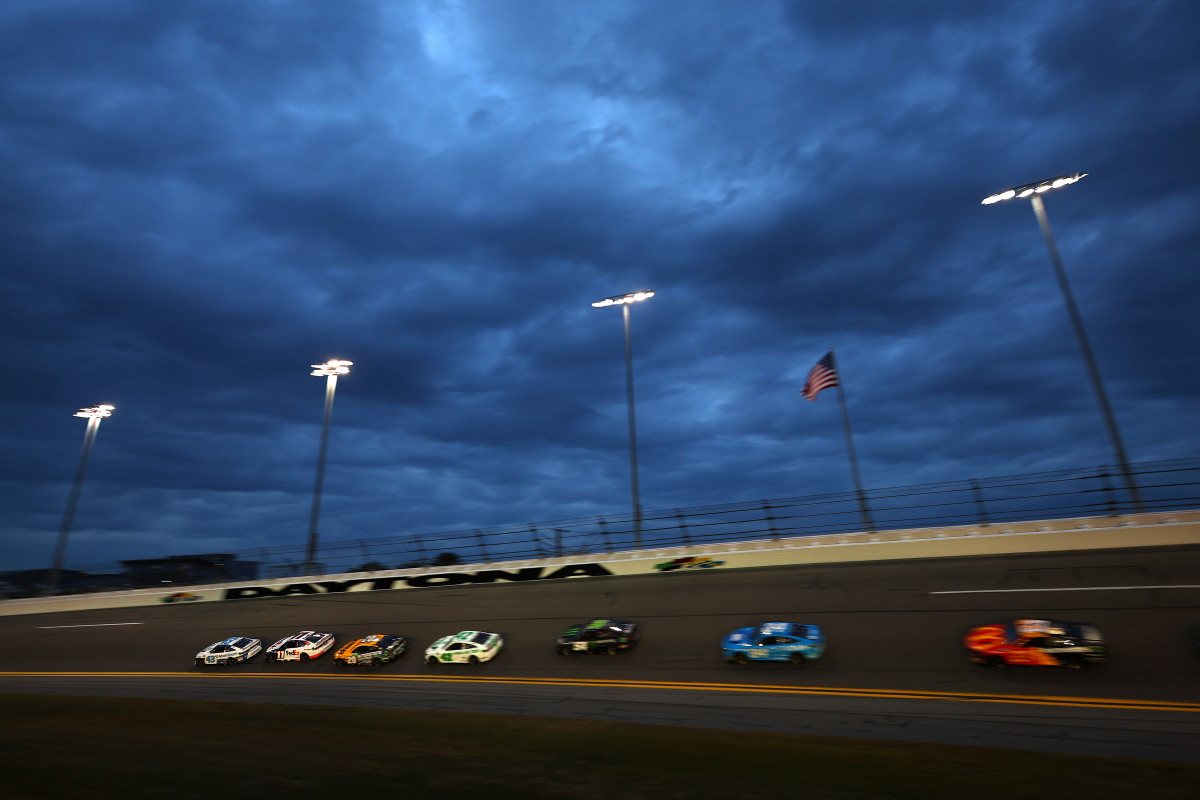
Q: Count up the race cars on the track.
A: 7